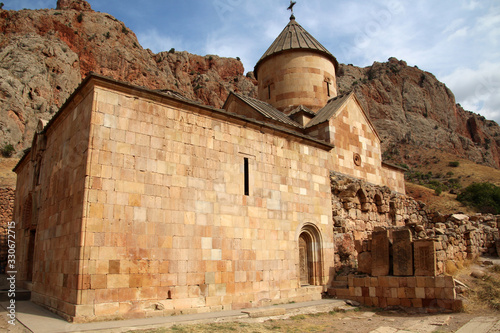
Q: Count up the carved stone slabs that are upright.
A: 3